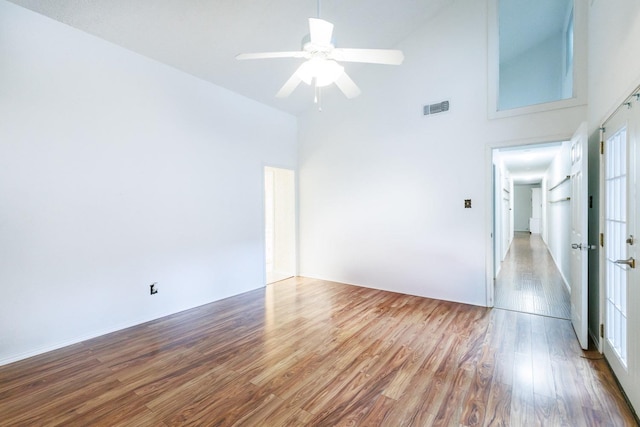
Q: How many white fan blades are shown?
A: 5